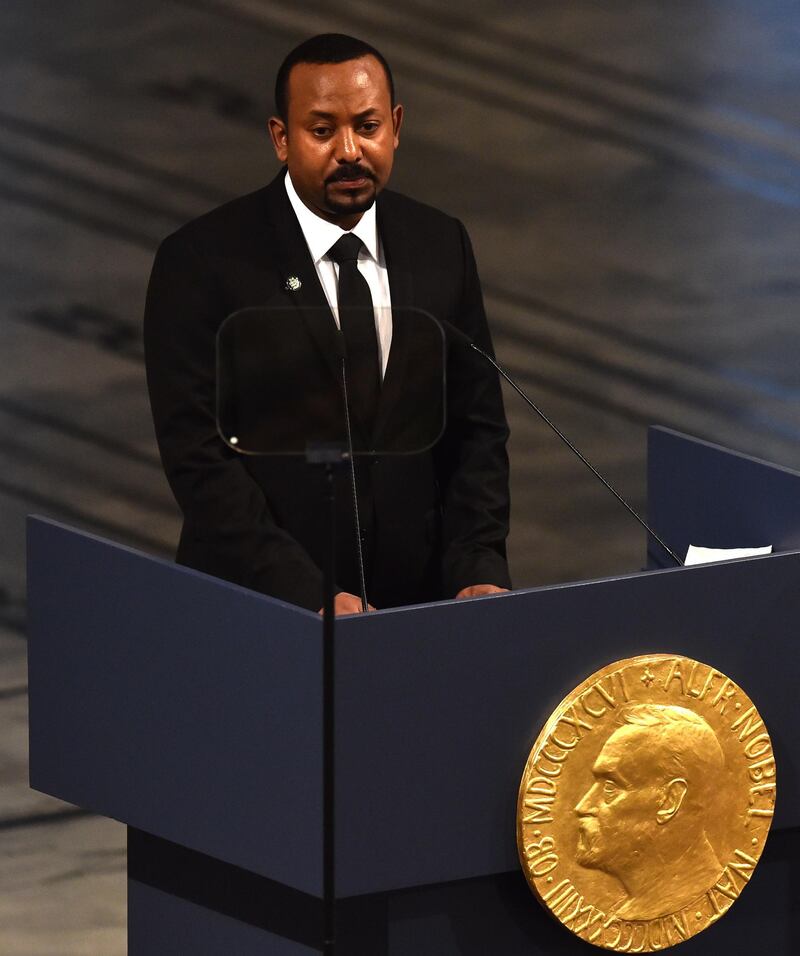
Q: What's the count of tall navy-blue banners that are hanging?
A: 0